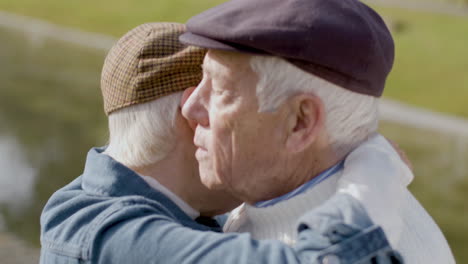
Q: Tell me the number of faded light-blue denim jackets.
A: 1